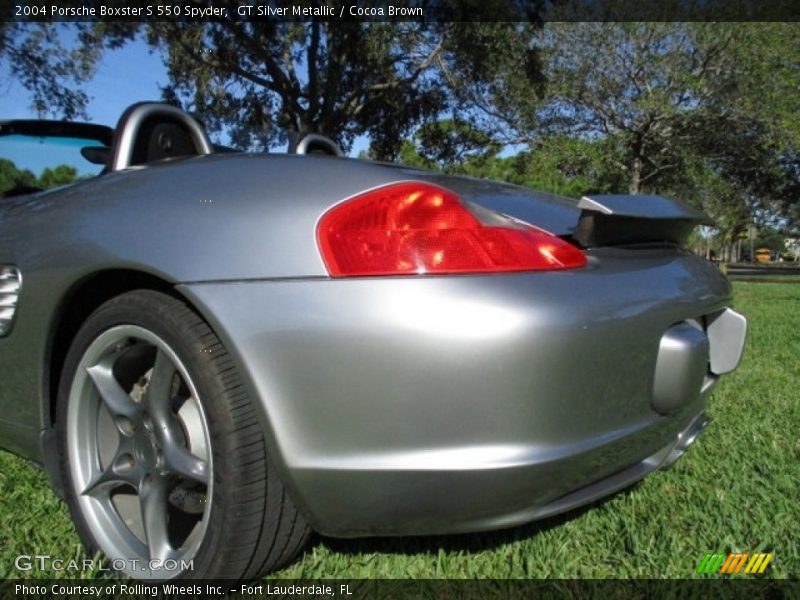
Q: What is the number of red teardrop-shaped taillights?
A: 1